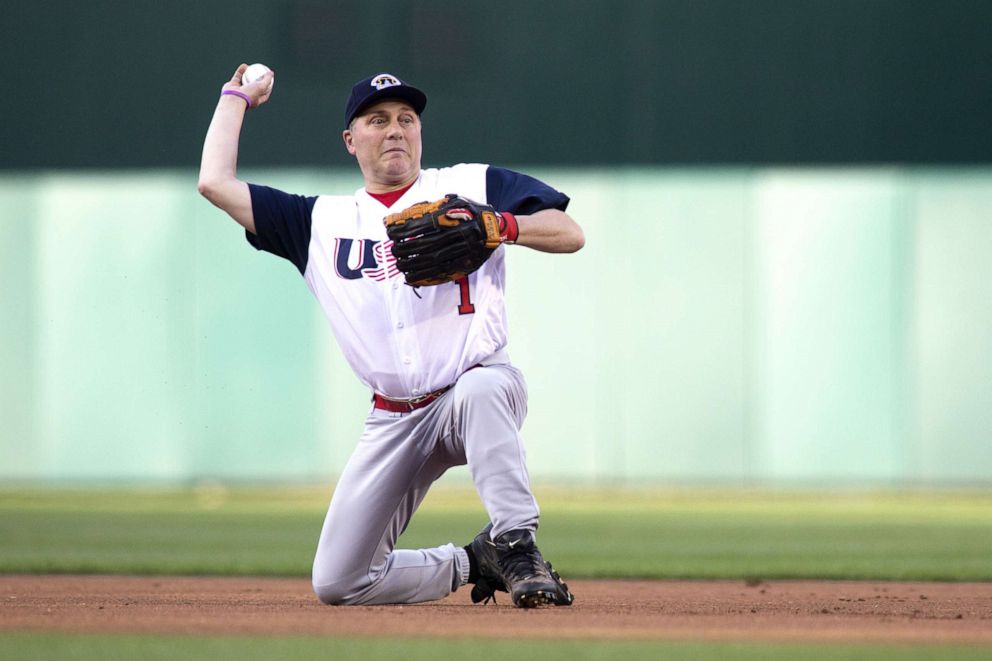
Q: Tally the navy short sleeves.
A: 2